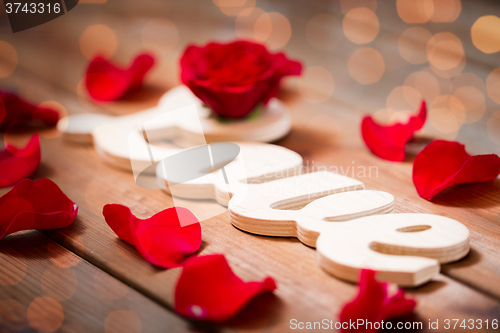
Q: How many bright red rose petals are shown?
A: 9